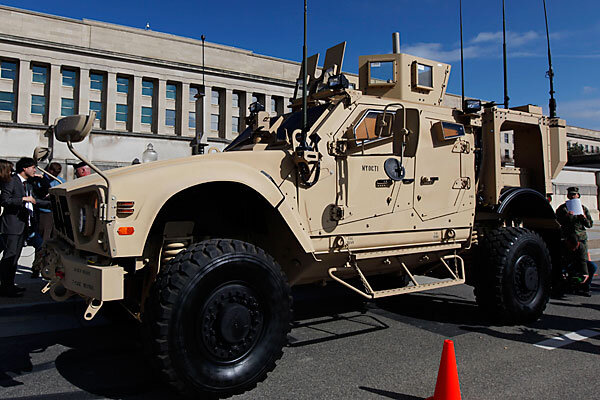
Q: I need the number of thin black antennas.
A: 5